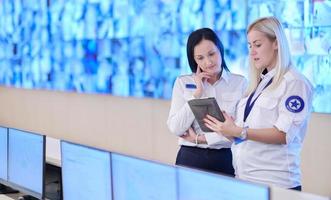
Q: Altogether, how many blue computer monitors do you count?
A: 5